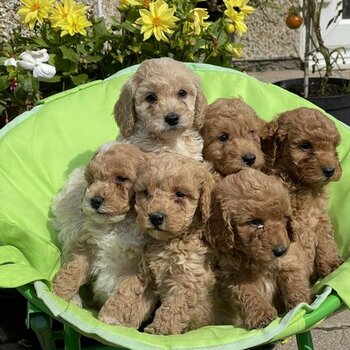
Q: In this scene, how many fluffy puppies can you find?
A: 6